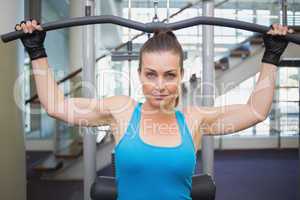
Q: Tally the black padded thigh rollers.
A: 2